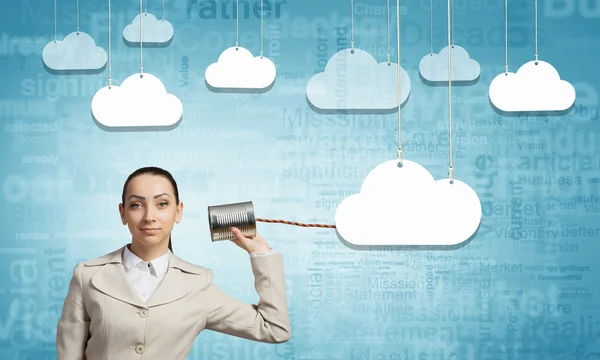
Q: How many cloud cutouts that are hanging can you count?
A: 8